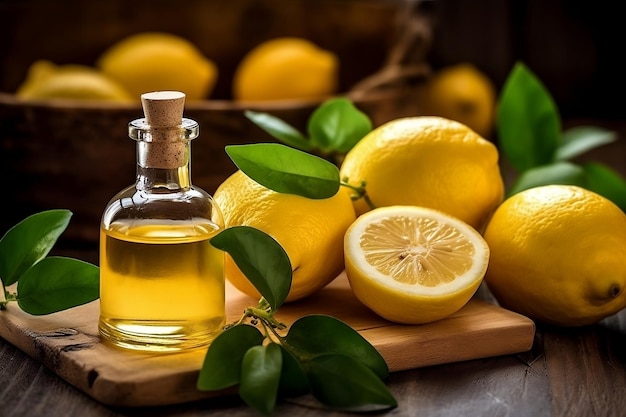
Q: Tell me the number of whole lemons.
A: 7